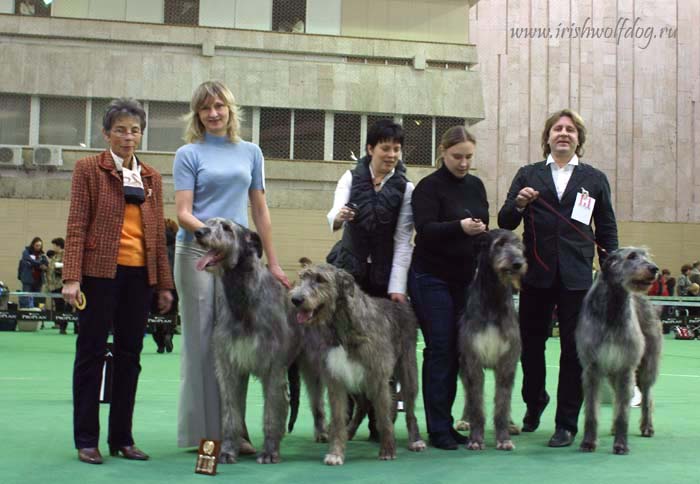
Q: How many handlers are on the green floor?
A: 4